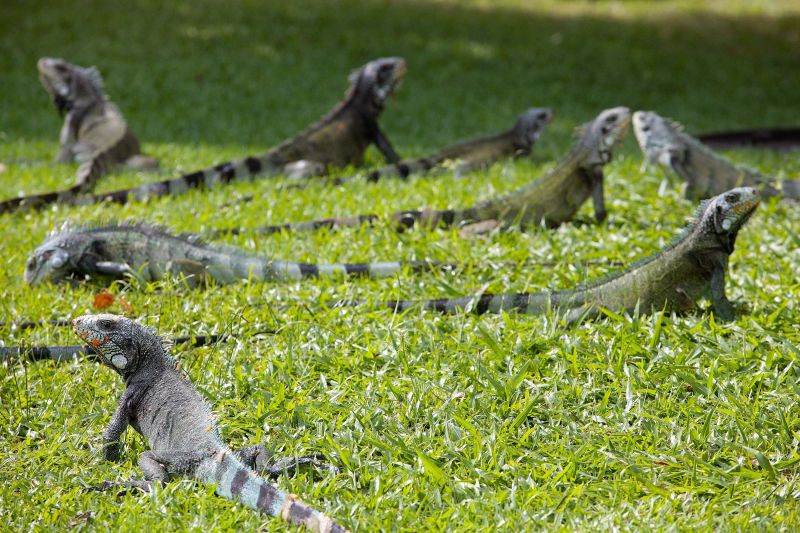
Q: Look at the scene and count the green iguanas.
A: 8